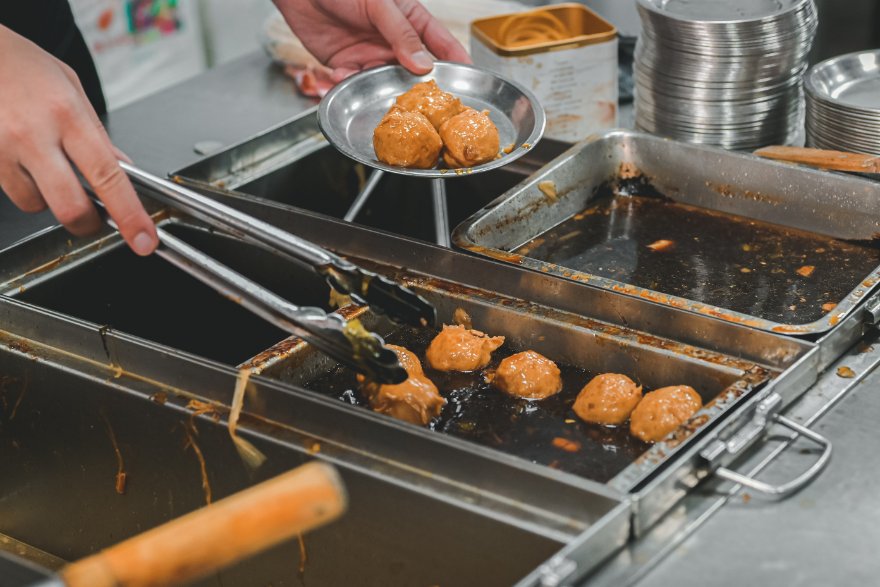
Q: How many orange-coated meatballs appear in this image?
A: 9